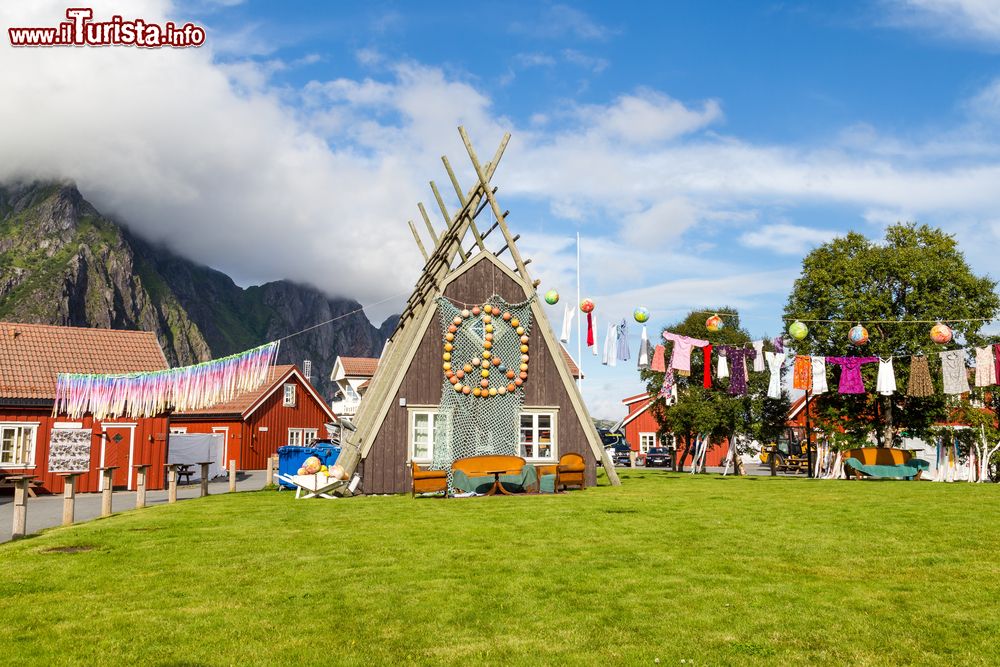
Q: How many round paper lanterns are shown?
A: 7